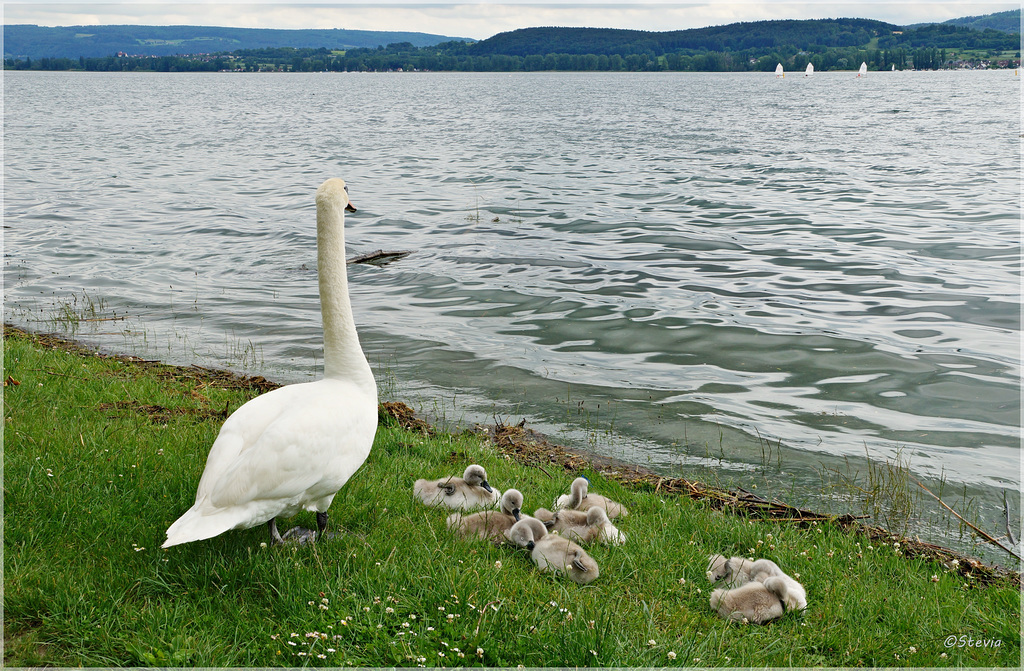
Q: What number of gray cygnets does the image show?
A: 7